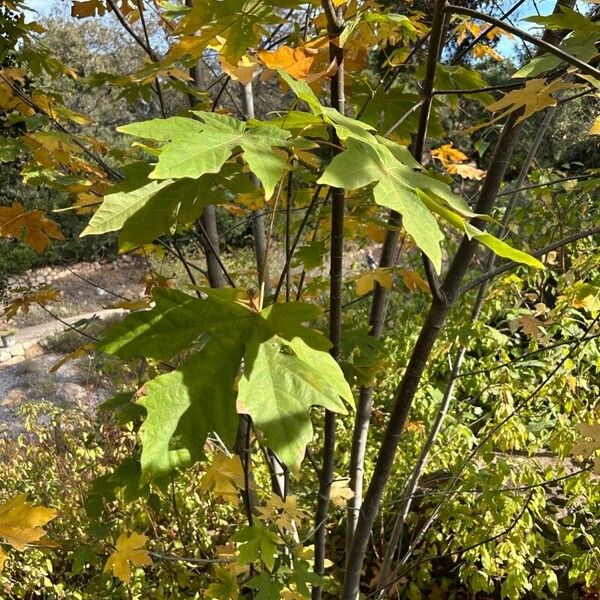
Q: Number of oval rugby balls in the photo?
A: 0